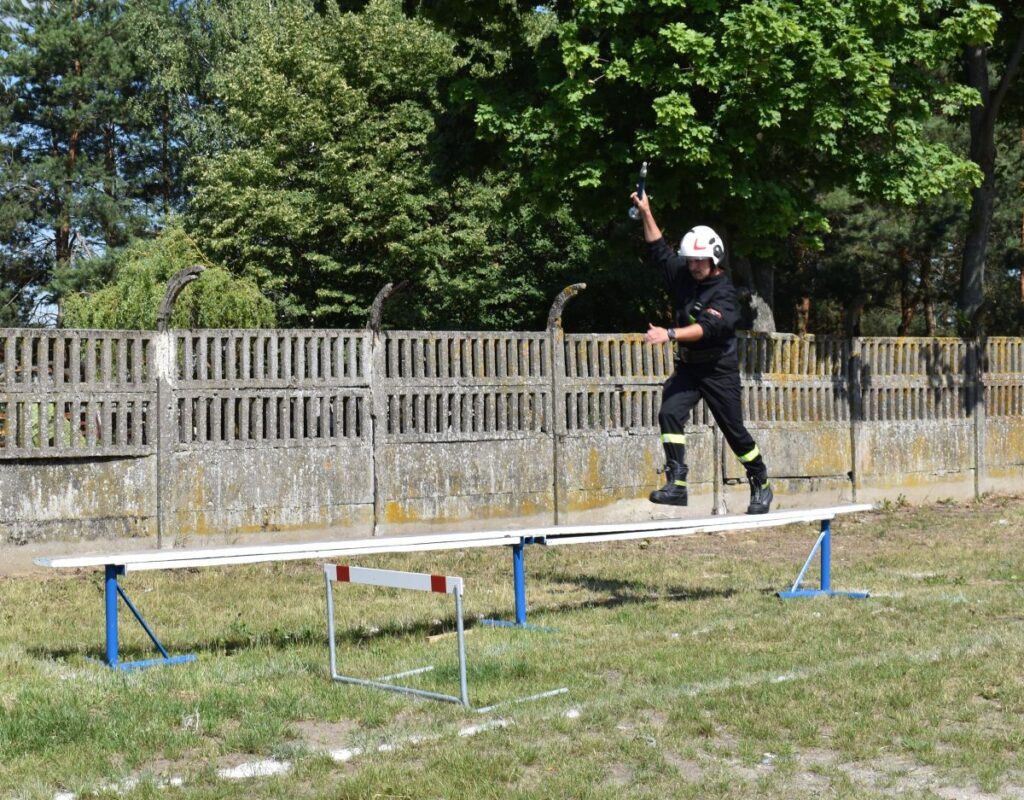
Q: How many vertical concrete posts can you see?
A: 6